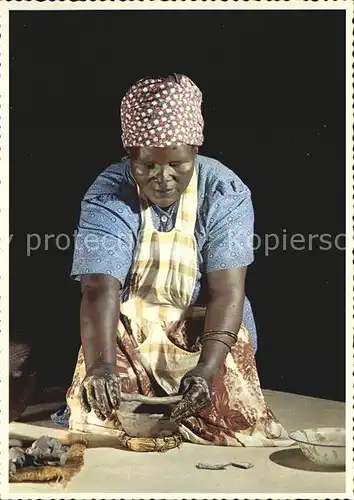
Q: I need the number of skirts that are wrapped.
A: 1